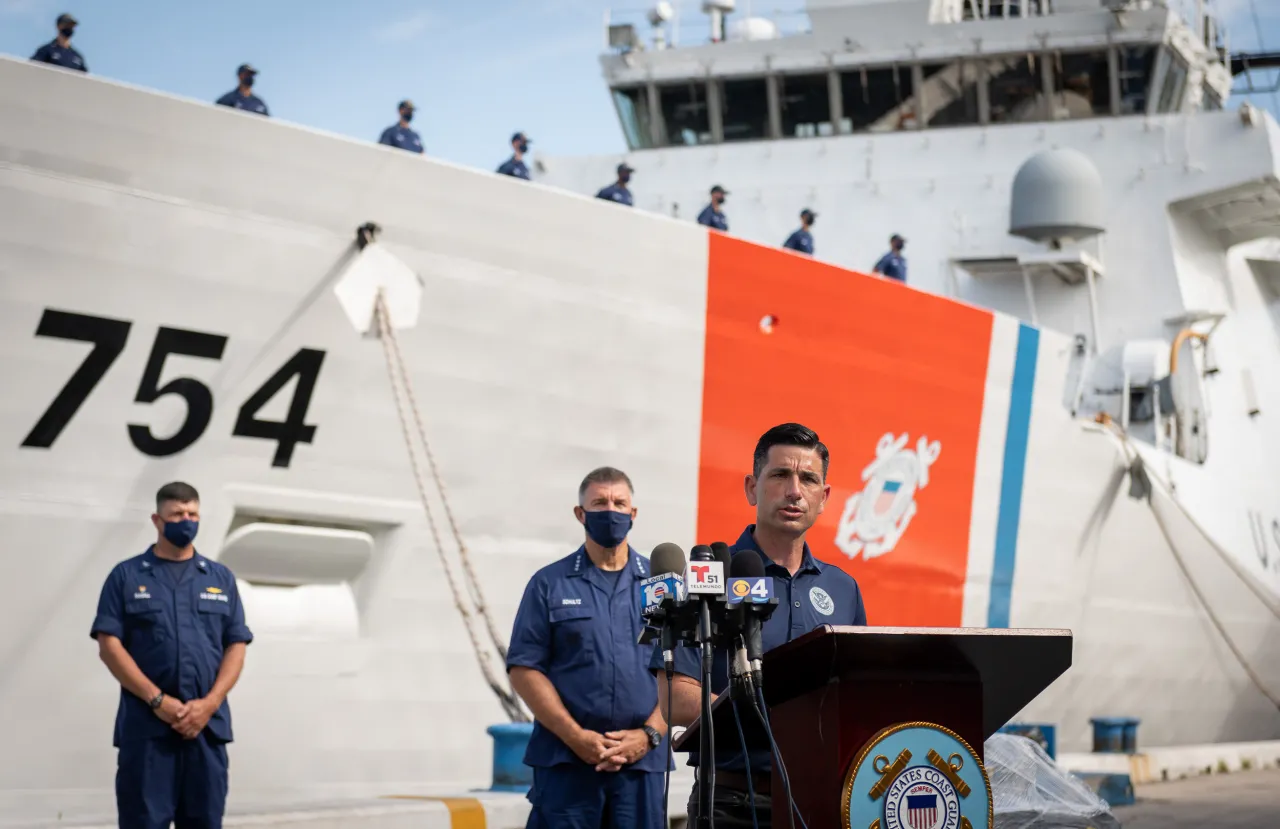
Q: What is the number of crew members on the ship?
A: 8